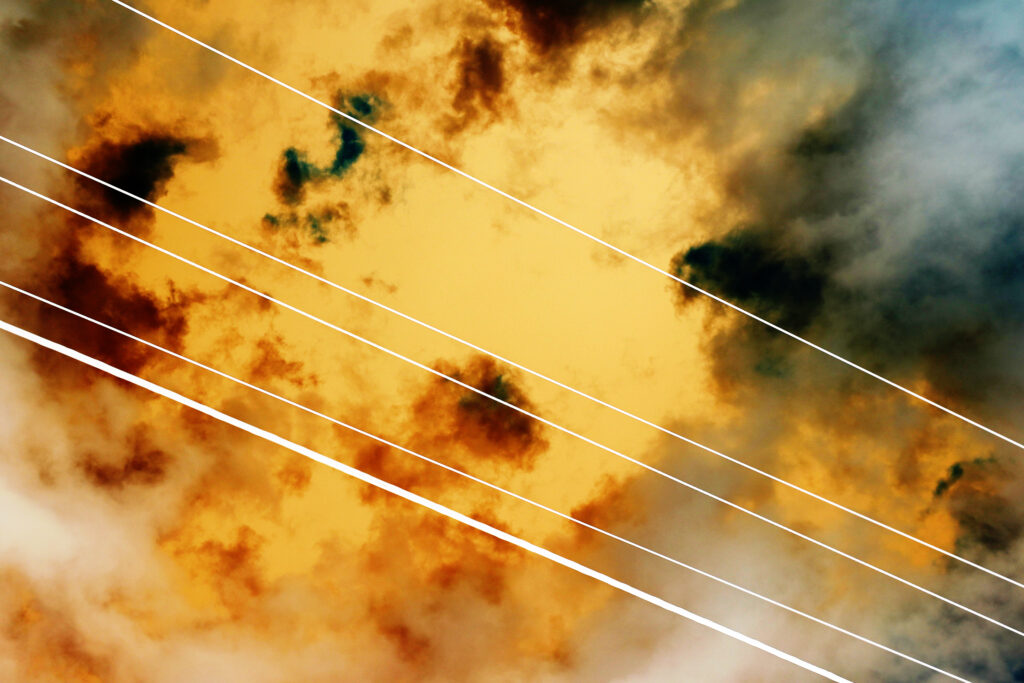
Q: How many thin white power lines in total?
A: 4